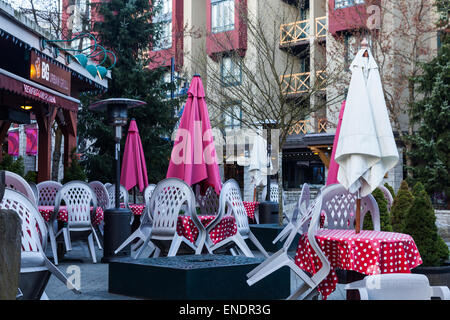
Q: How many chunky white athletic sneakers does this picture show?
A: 0